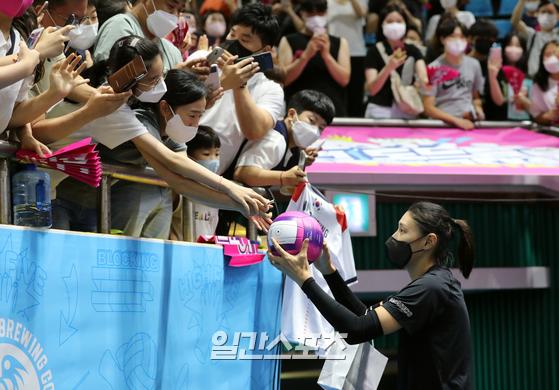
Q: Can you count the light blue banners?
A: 1